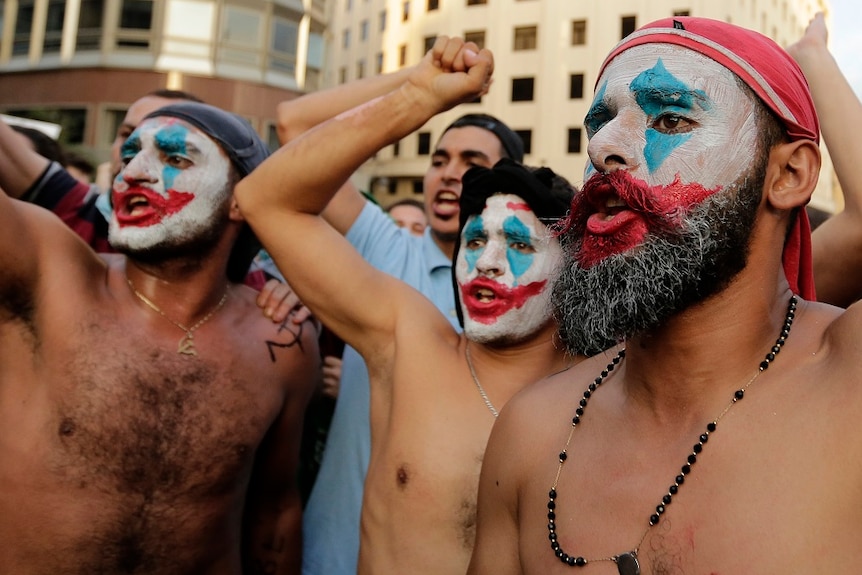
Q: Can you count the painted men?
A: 3